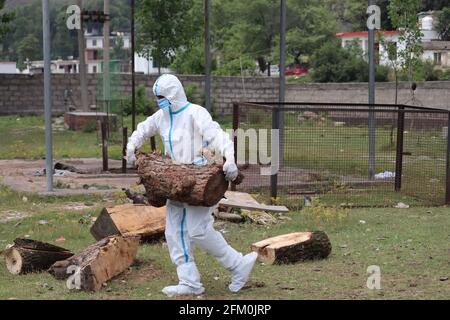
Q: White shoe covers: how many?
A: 2